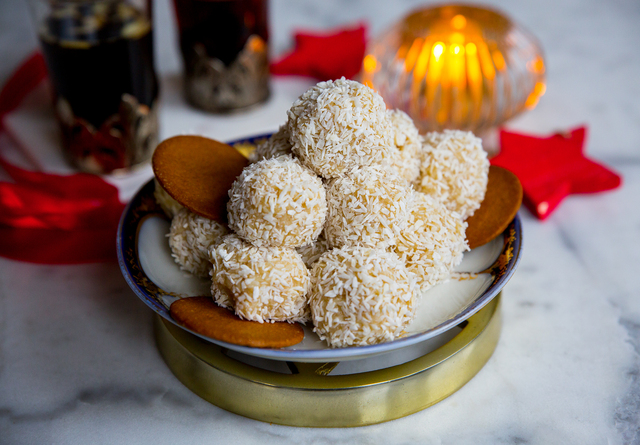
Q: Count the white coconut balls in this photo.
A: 12